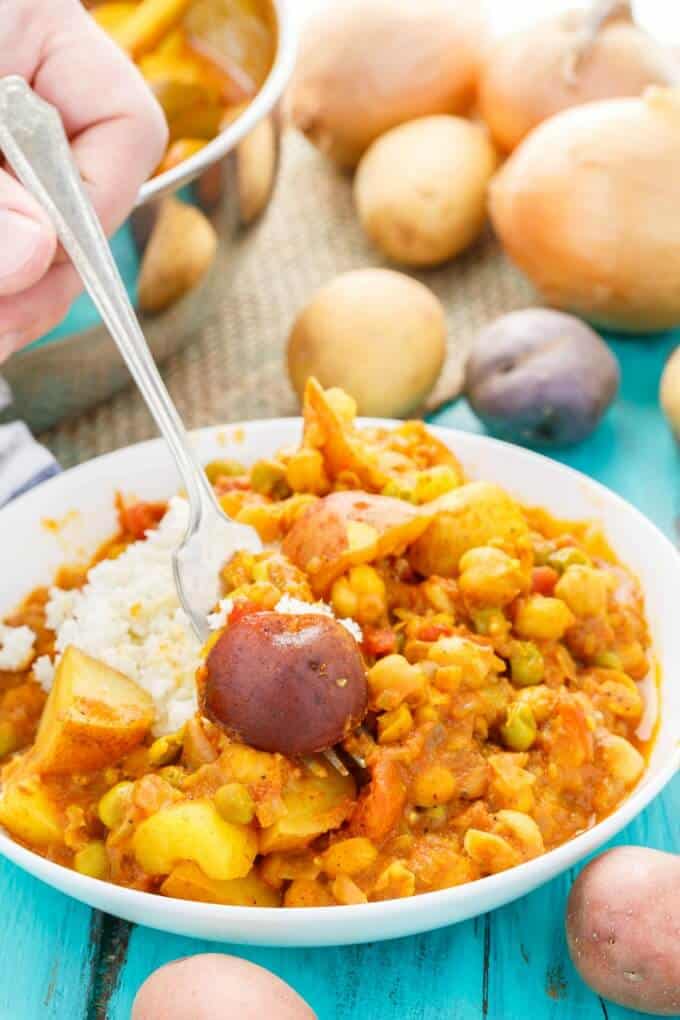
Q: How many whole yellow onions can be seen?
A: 3